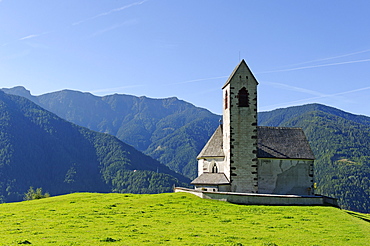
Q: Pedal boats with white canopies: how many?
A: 0